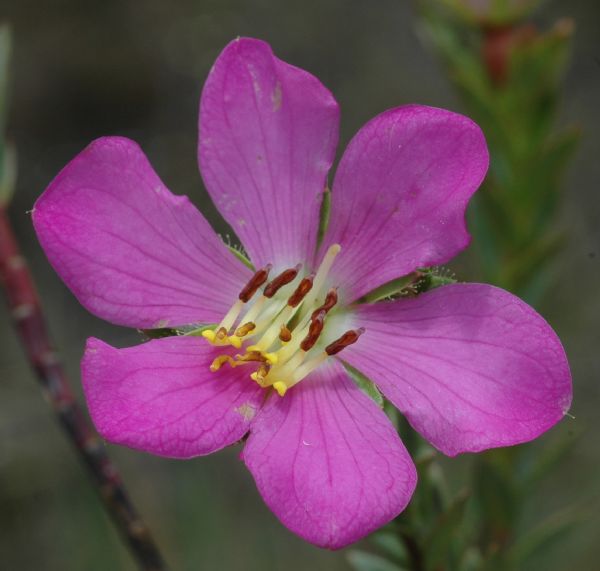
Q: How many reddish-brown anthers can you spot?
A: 6